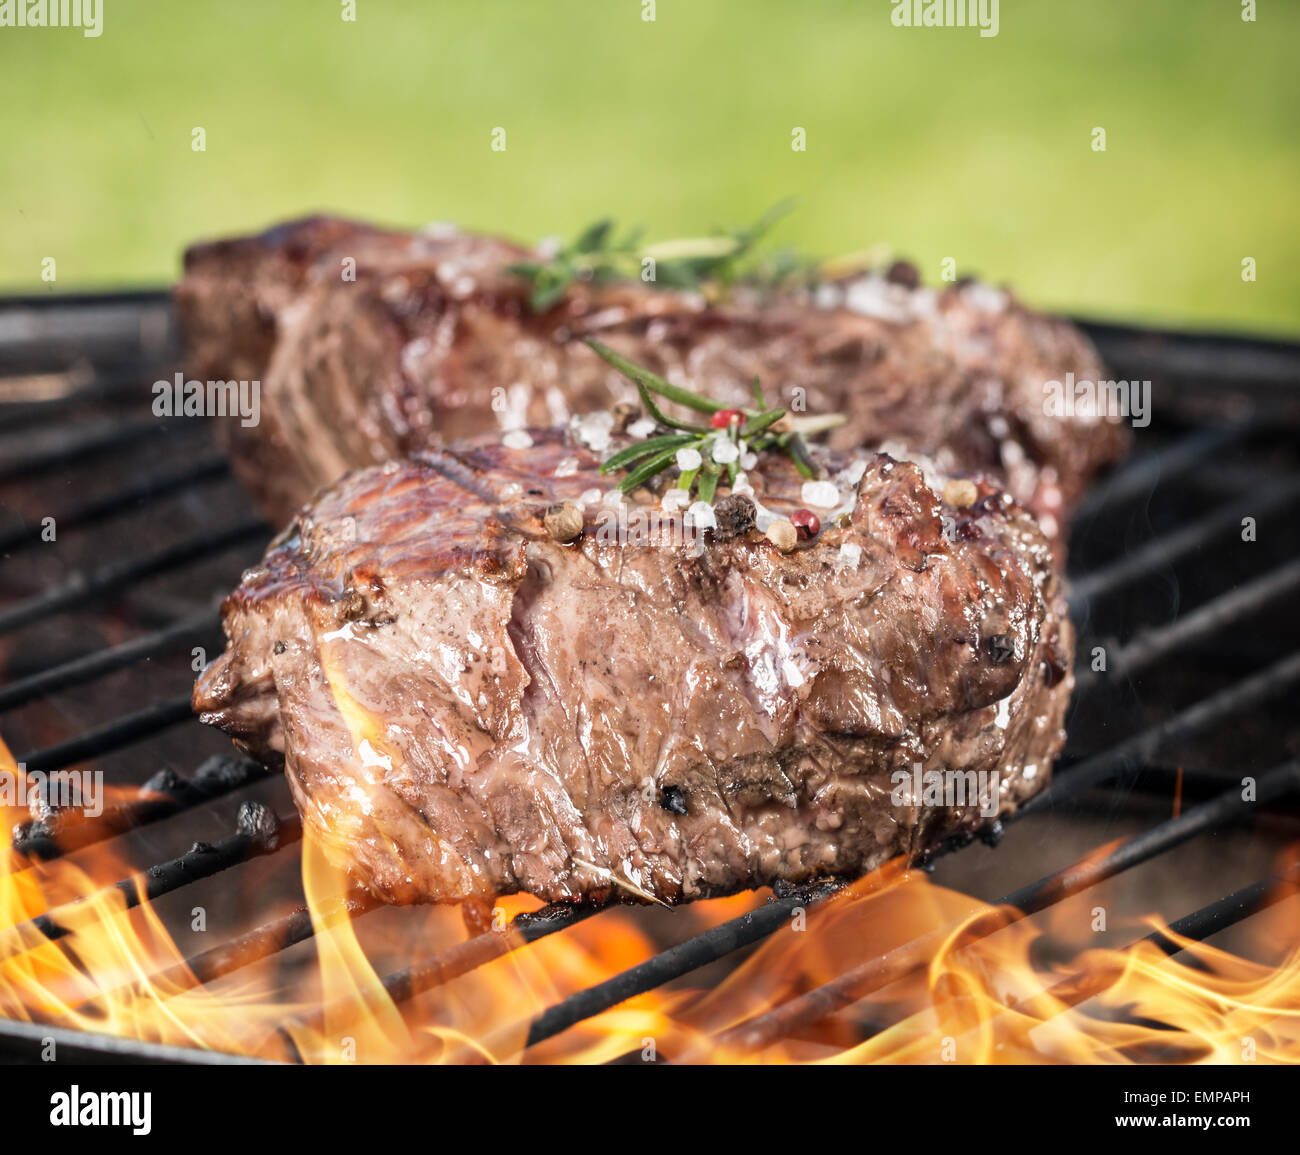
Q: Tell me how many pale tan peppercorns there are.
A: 3